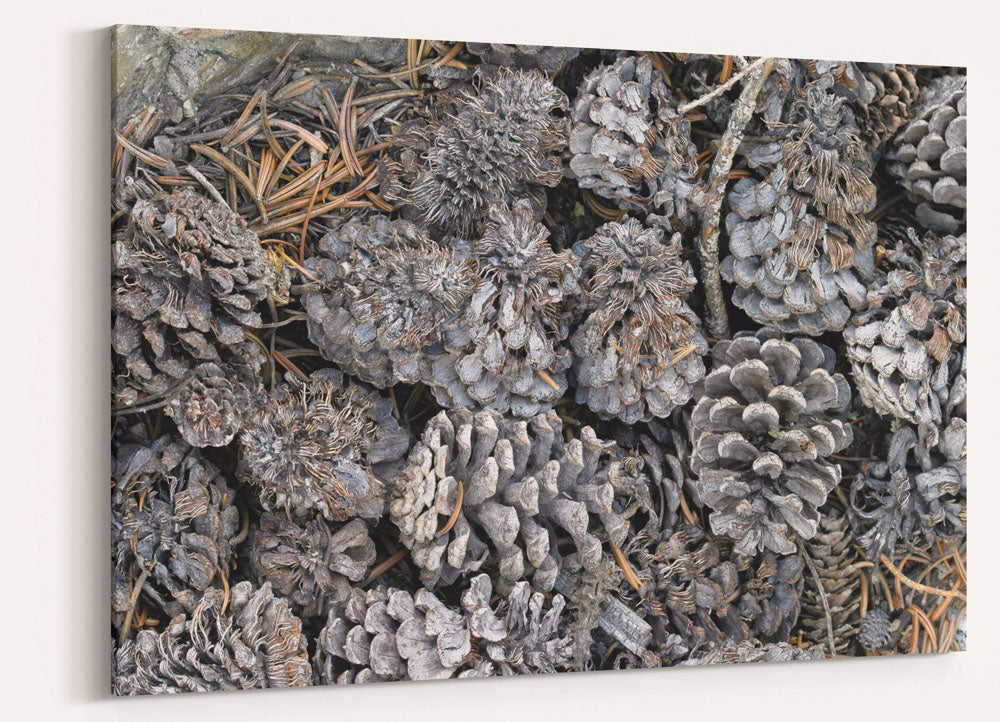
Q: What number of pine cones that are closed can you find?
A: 1